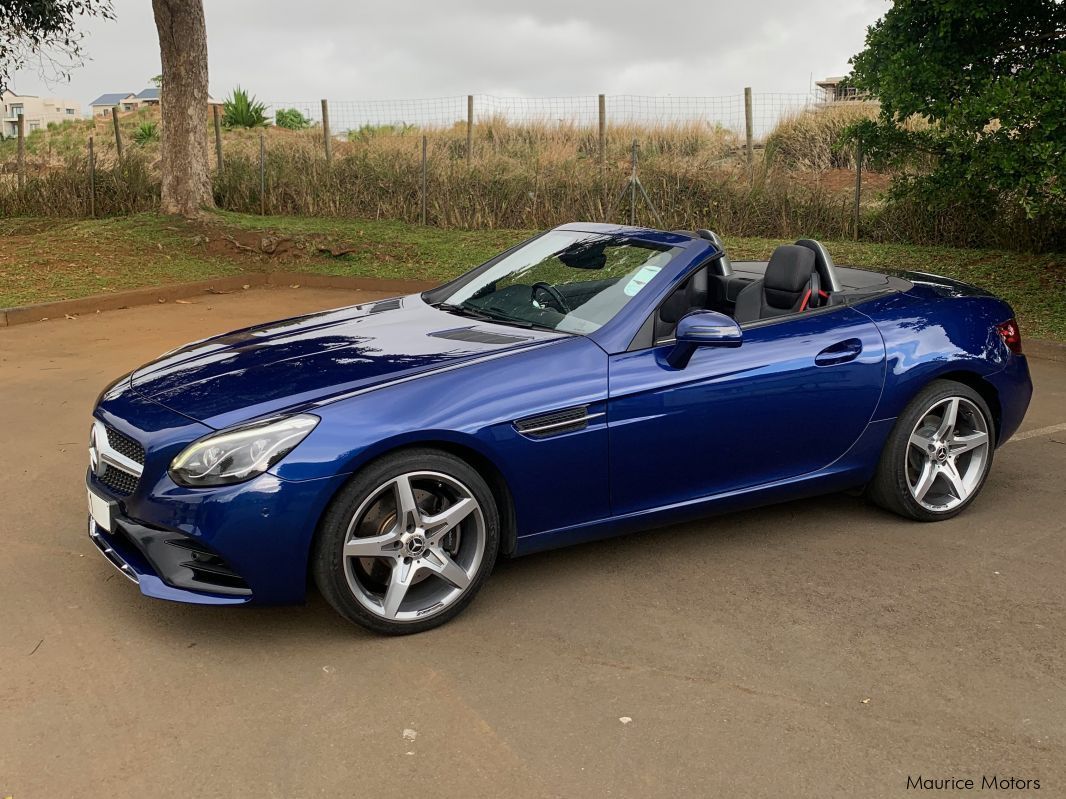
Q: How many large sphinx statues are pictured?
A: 0